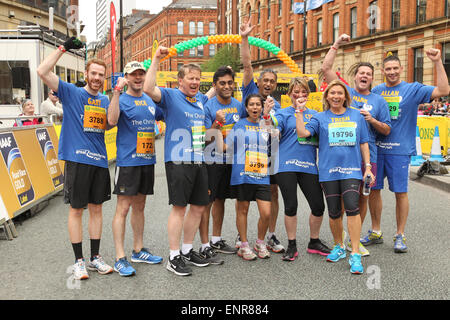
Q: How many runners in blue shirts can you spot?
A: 10